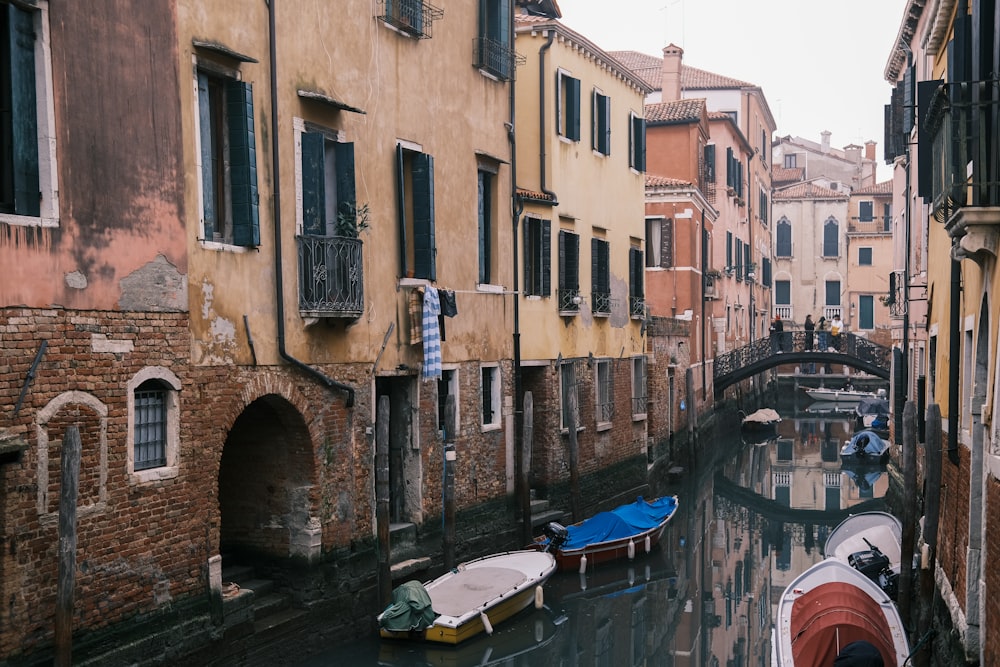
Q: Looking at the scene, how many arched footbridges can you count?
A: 1